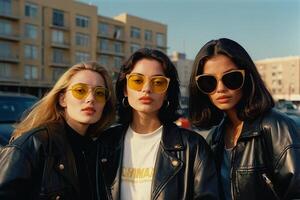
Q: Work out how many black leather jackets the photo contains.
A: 3